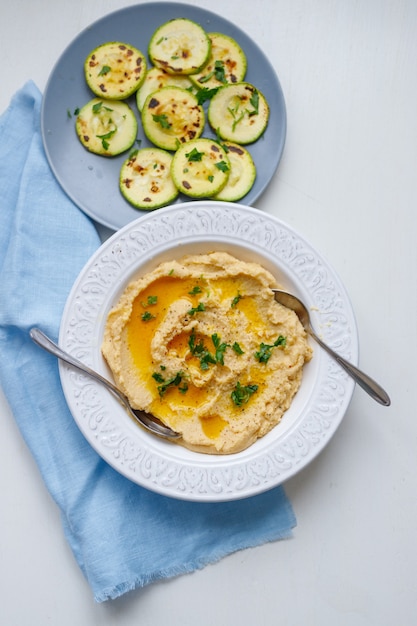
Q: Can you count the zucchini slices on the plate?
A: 10